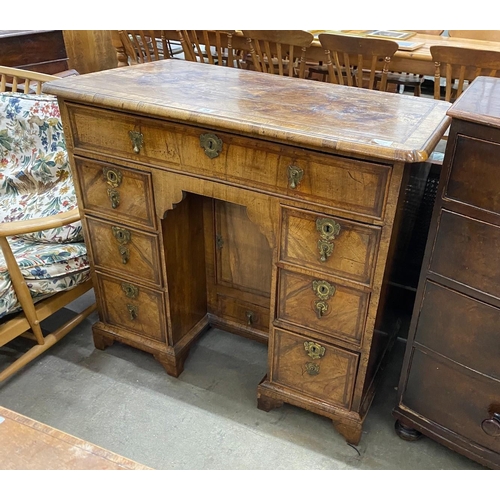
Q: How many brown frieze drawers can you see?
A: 1